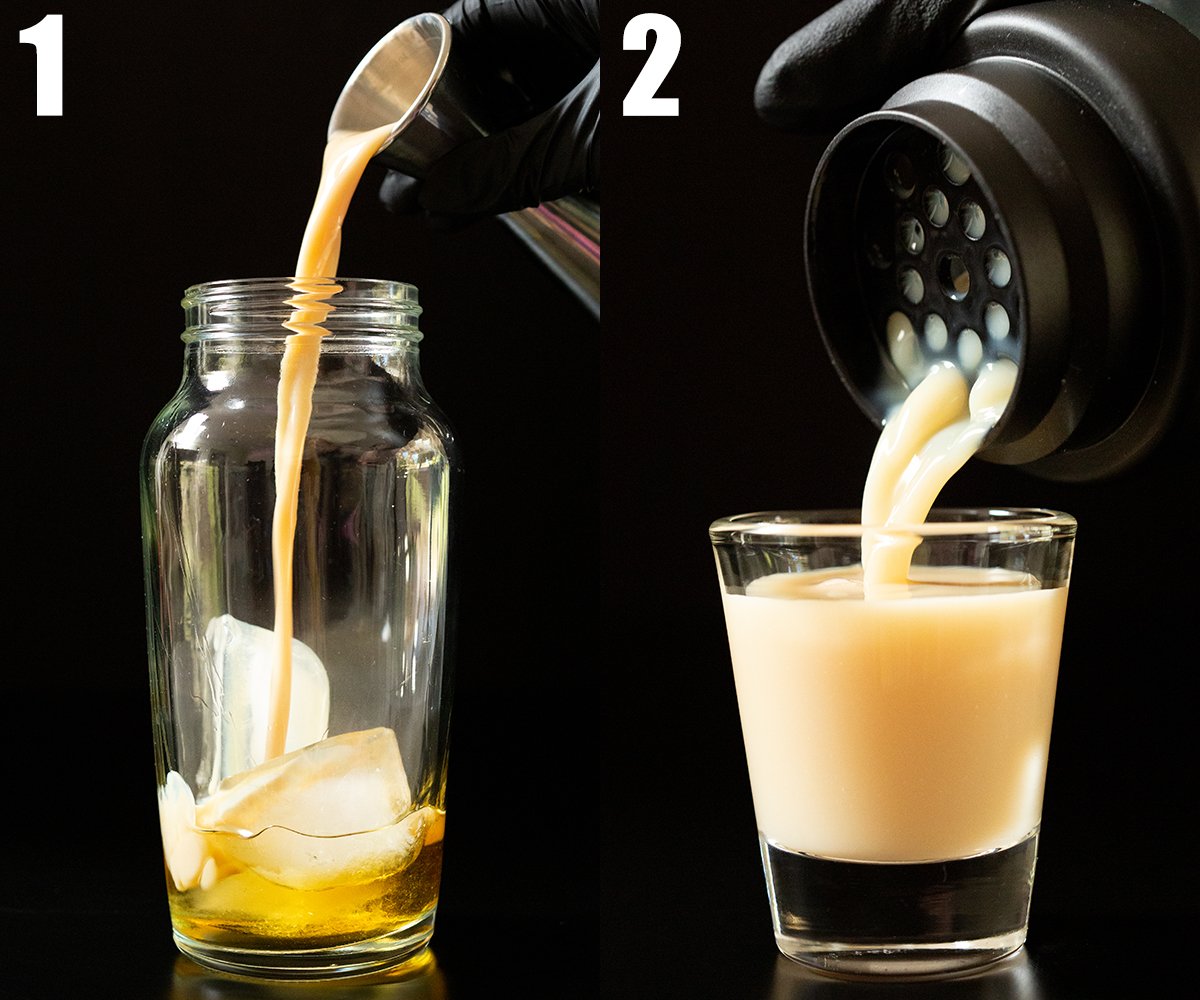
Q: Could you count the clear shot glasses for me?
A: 1